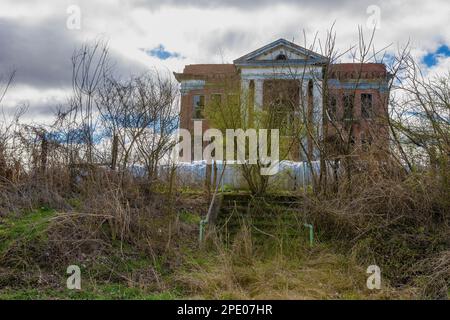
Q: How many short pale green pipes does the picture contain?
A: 2